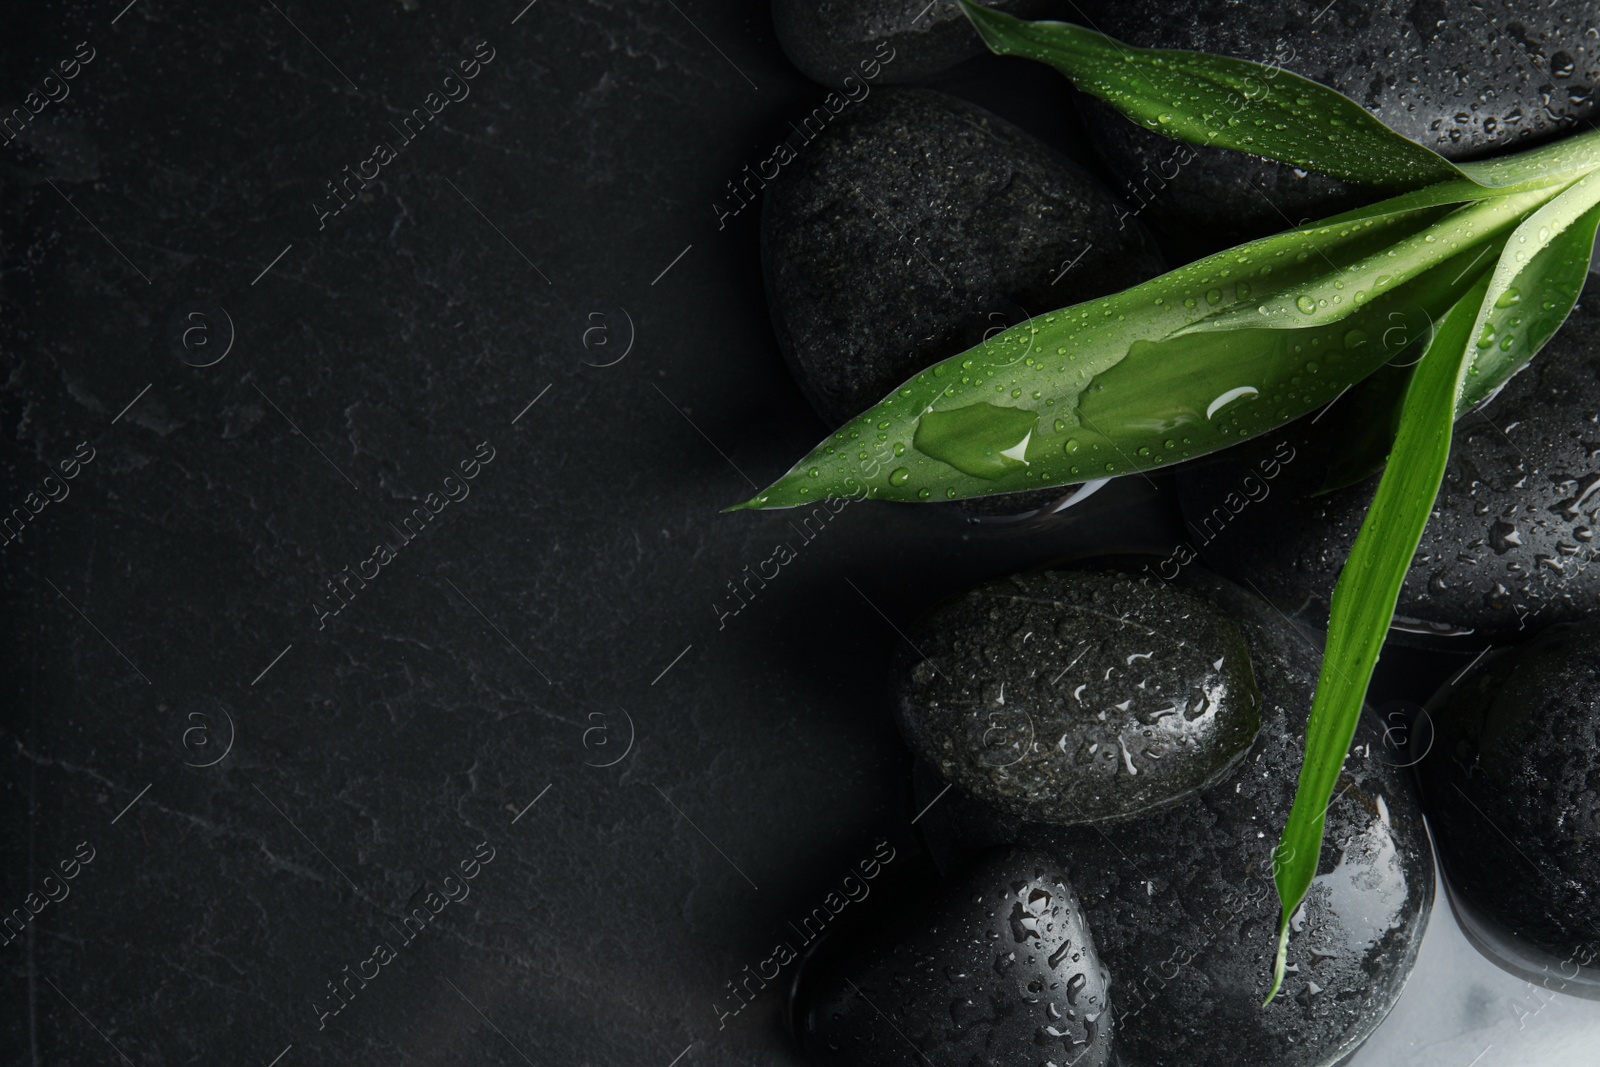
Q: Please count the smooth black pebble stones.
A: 8